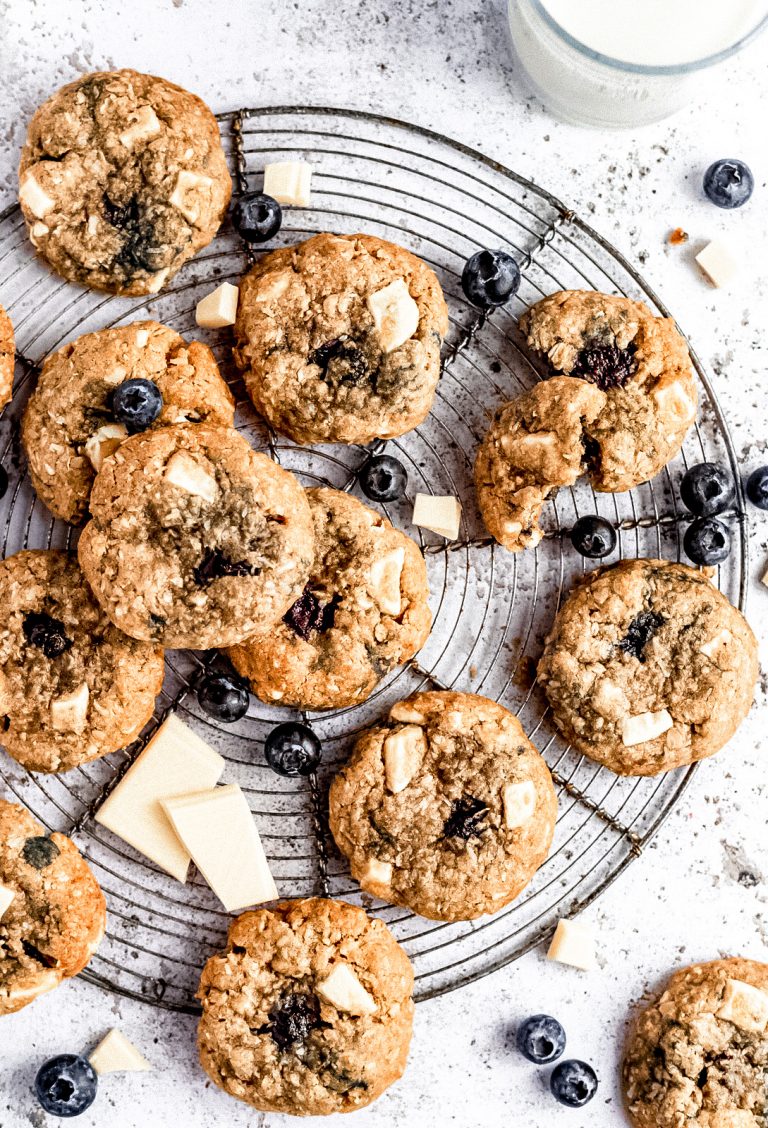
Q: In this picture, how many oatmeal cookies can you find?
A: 13